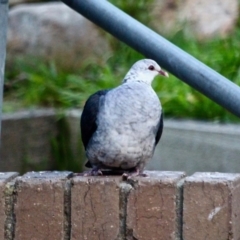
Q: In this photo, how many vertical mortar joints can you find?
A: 4